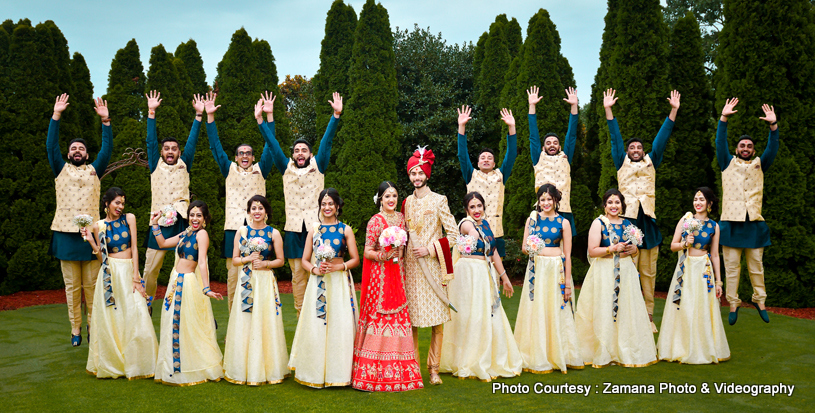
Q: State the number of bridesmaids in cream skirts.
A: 8